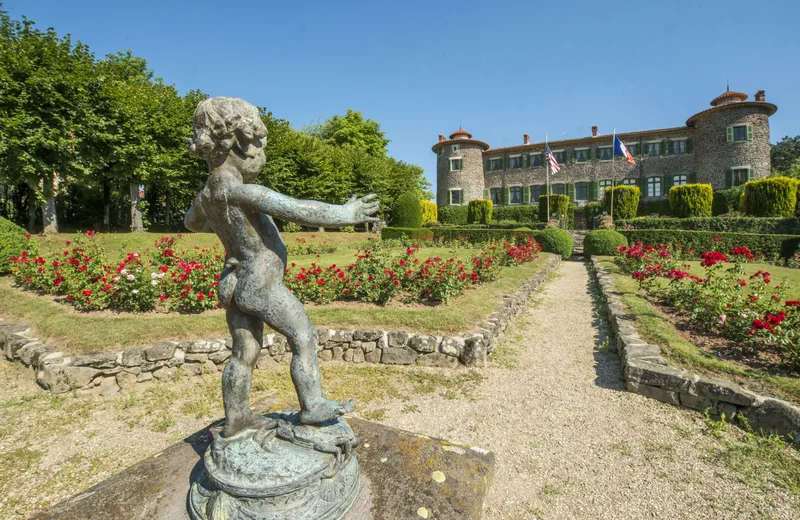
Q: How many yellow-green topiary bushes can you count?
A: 6